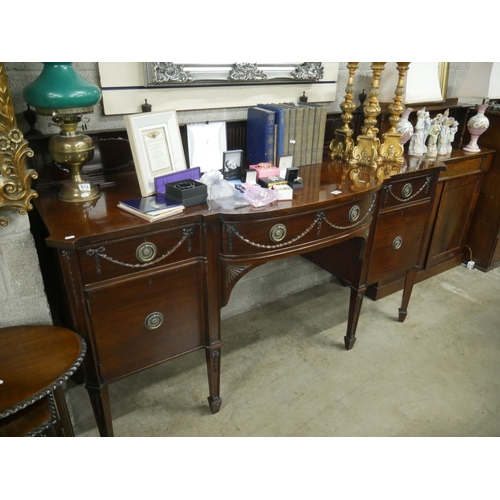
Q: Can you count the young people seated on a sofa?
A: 0